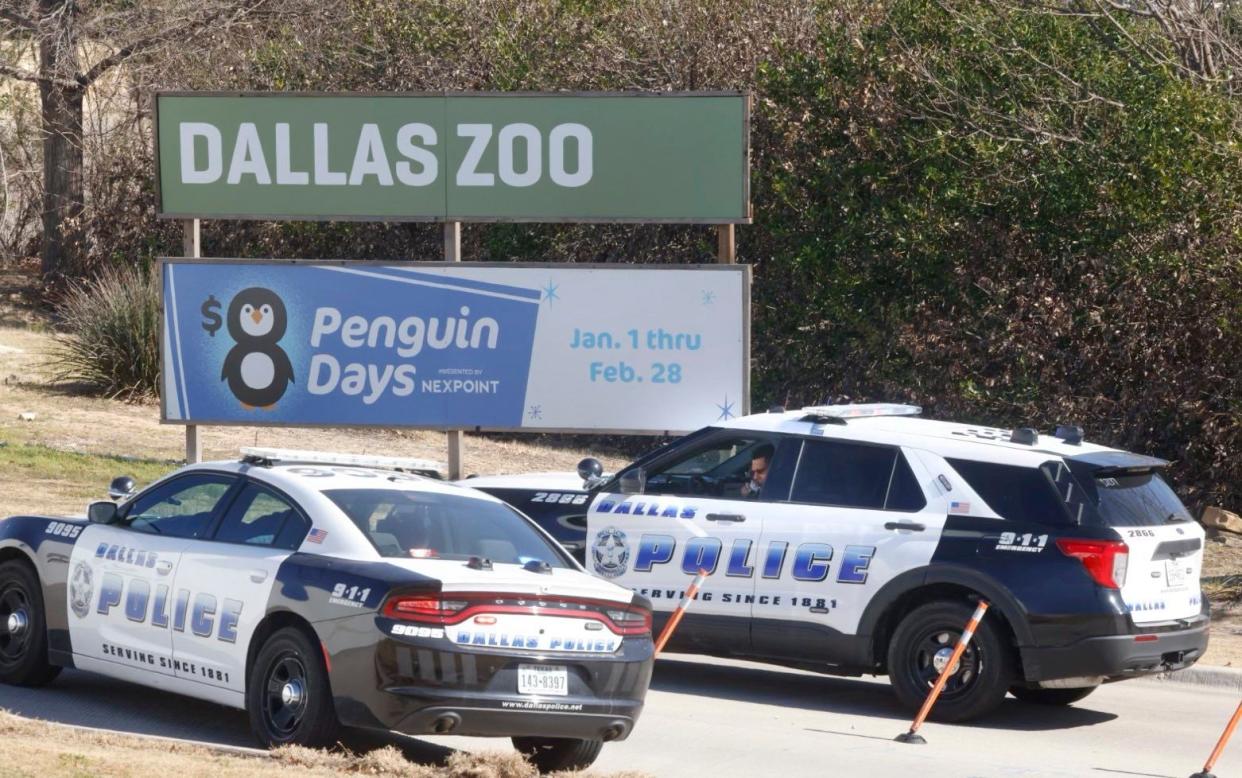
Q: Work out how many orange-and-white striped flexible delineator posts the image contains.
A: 3